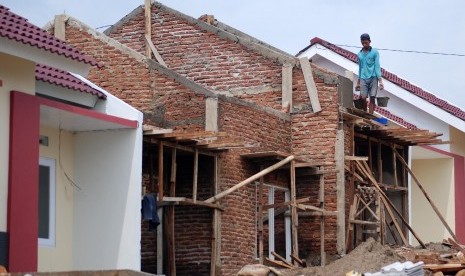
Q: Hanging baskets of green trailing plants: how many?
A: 0